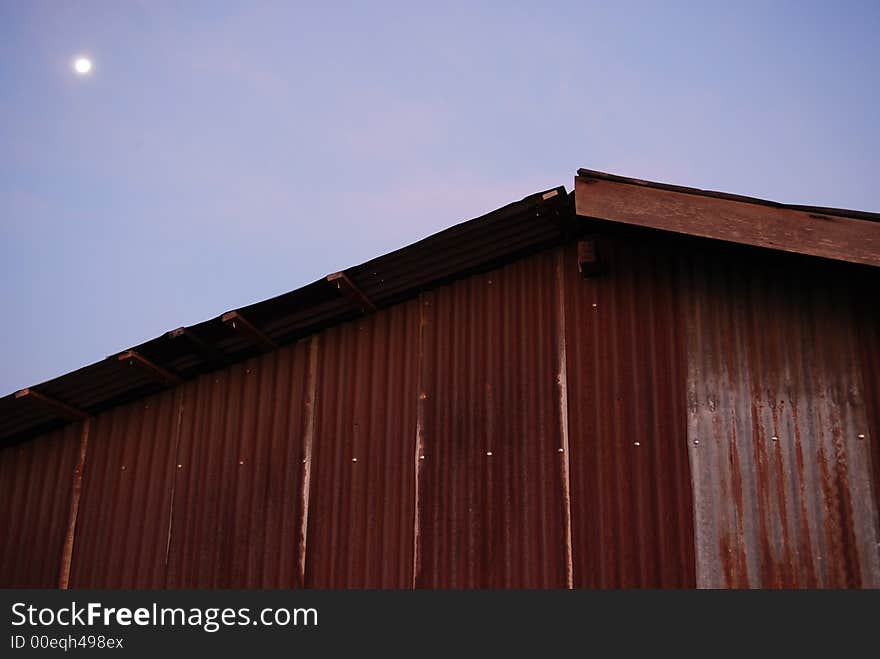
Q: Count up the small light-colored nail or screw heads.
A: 13